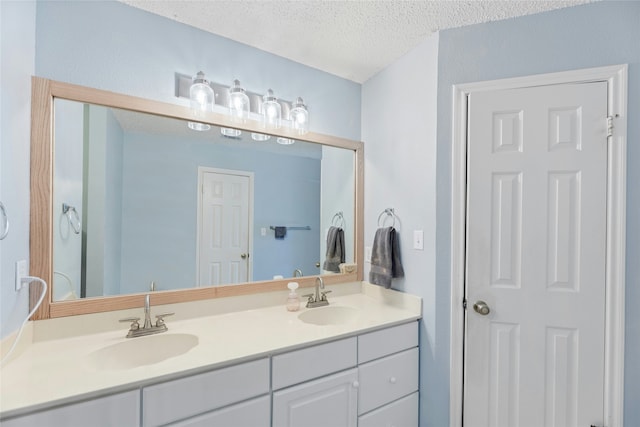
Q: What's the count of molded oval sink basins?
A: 2